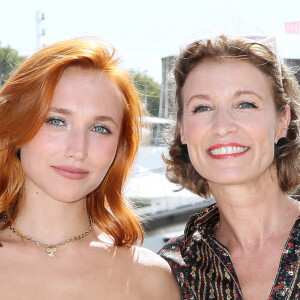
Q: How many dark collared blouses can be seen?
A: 1